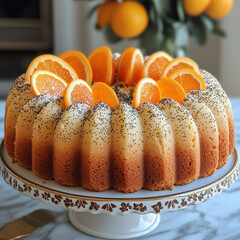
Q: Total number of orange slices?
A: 12